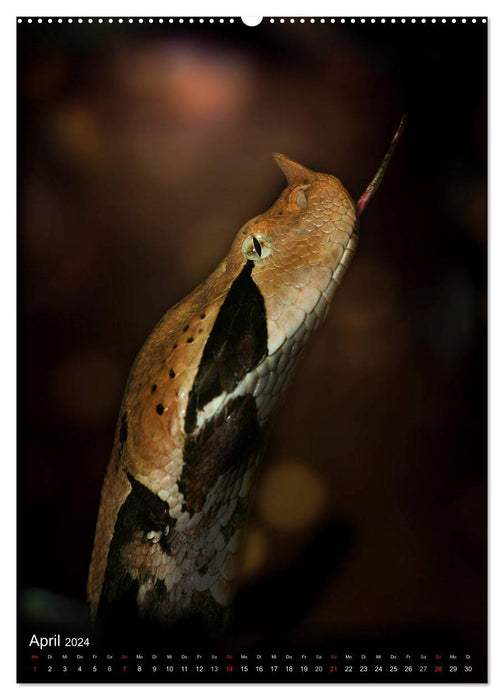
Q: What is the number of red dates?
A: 5